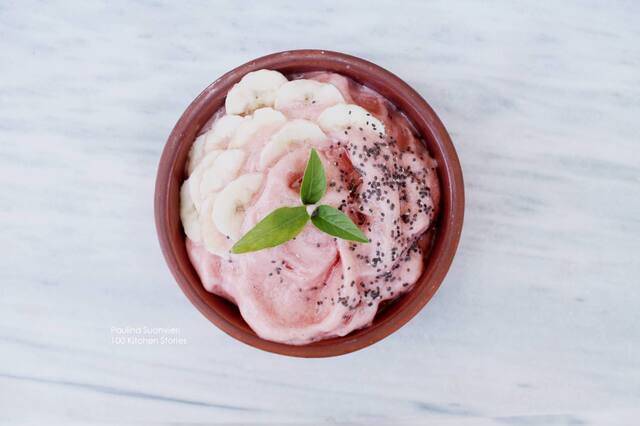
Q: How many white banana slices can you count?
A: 12